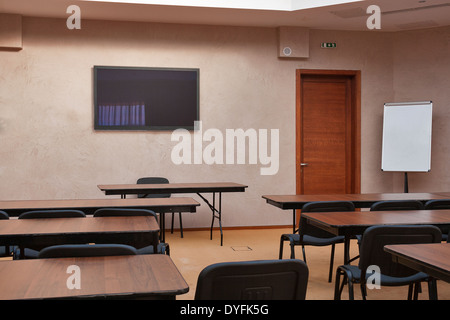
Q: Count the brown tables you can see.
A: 7